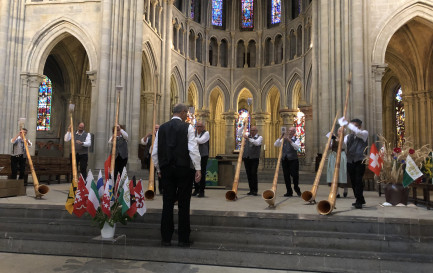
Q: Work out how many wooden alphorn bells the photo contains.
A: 6